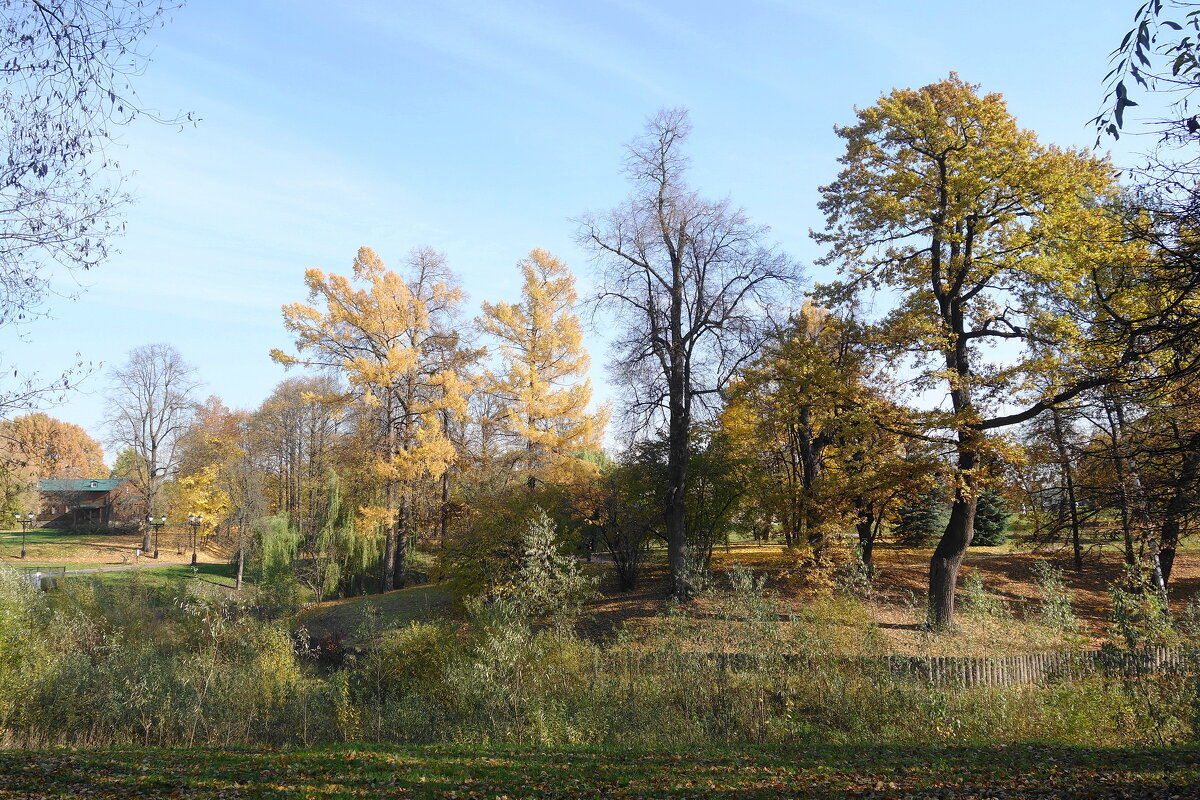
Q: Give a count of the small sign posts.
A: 2